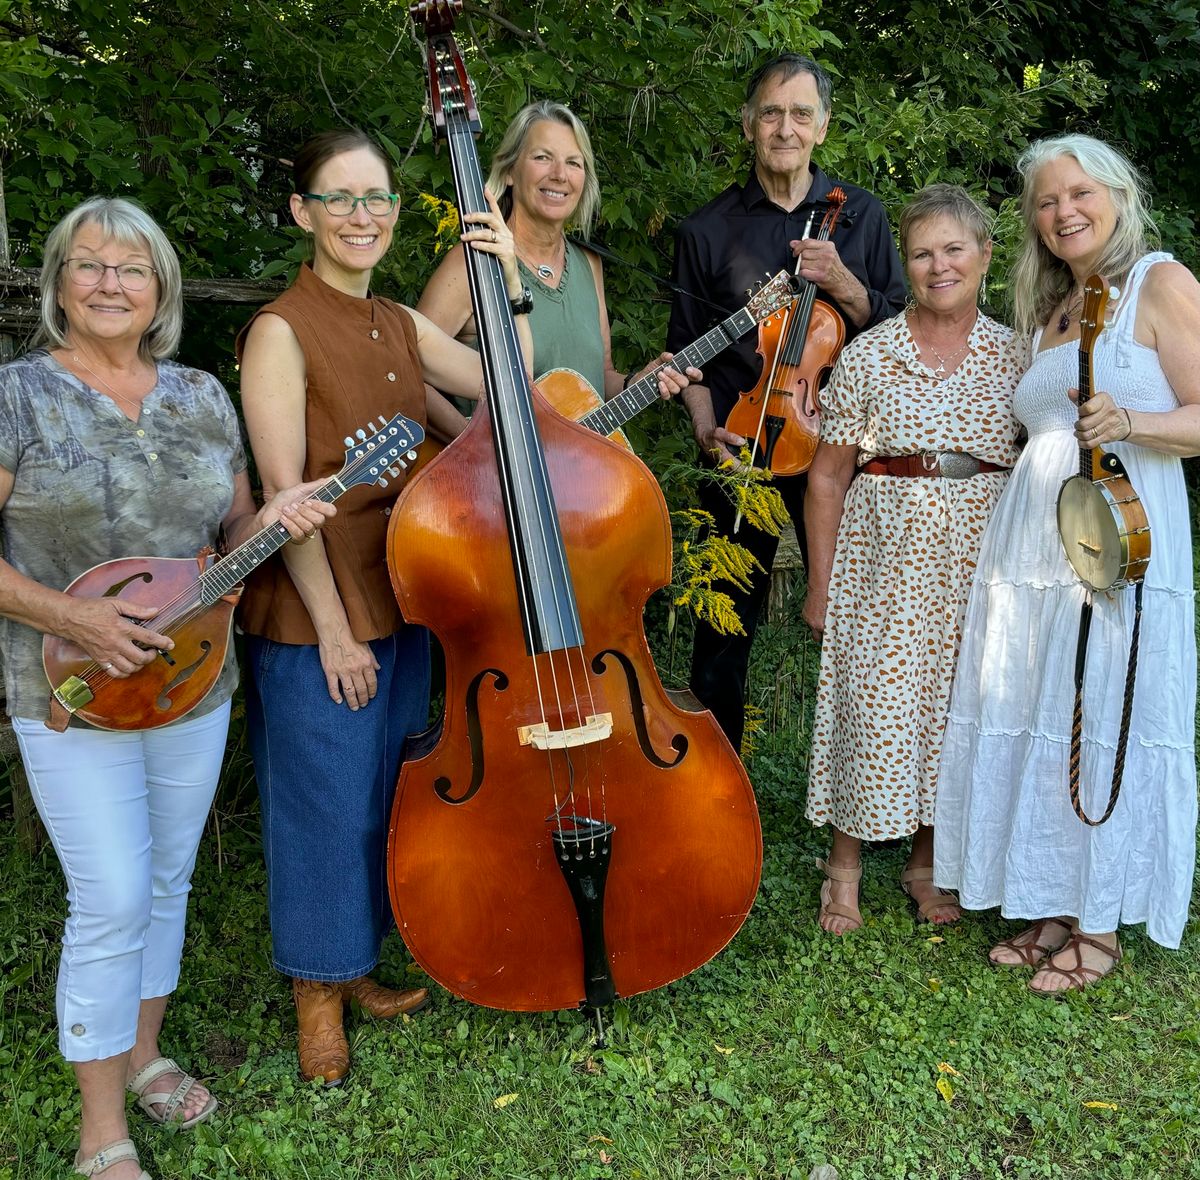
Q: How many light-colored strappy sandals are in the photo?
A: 4